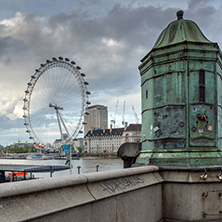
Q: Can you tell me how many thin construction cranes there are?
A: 3